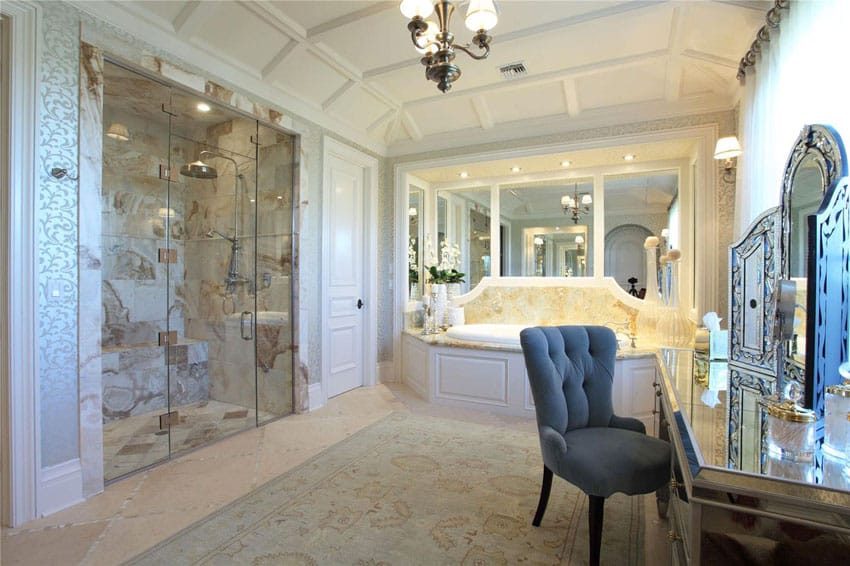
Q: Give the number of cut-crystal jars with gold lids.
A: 2